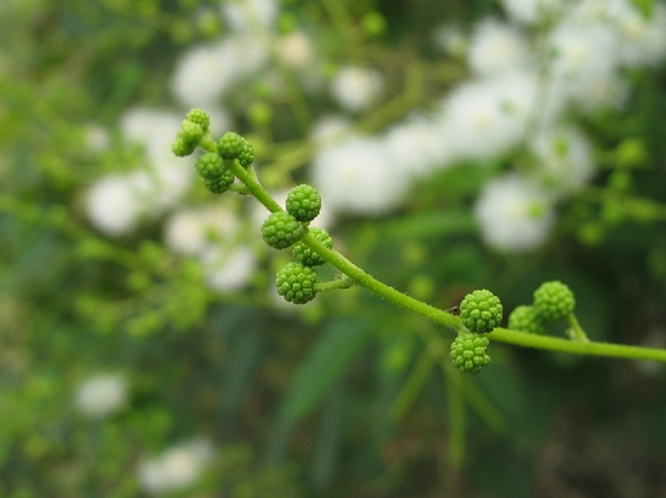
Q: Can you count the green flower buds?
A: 15